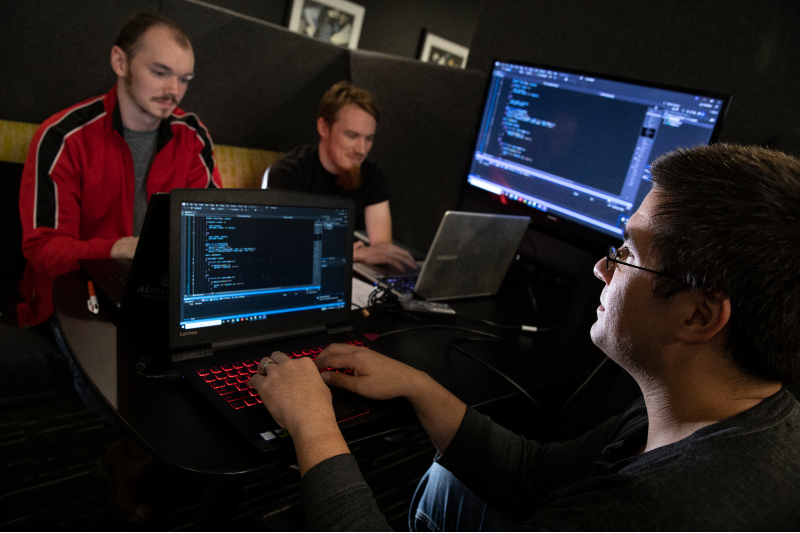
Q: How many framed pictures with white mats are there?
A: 2